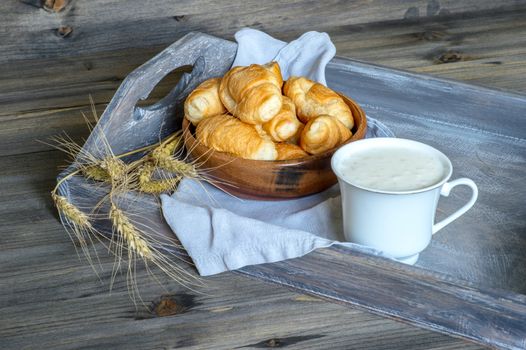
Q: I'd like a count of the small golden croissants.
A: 7